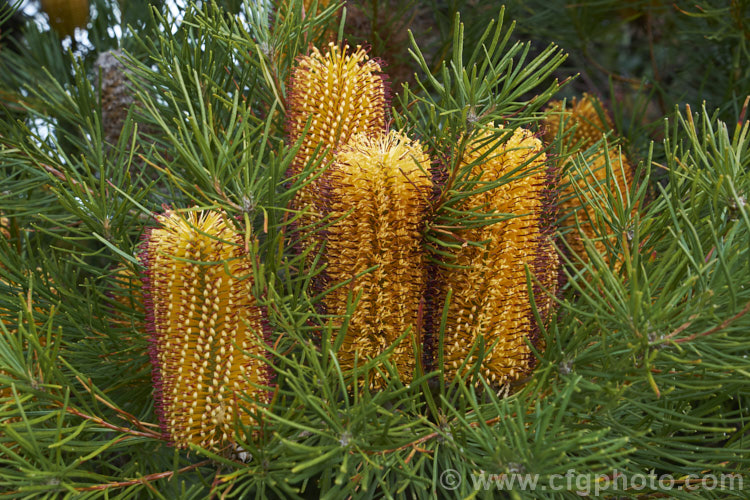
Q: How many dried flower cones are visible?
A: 1